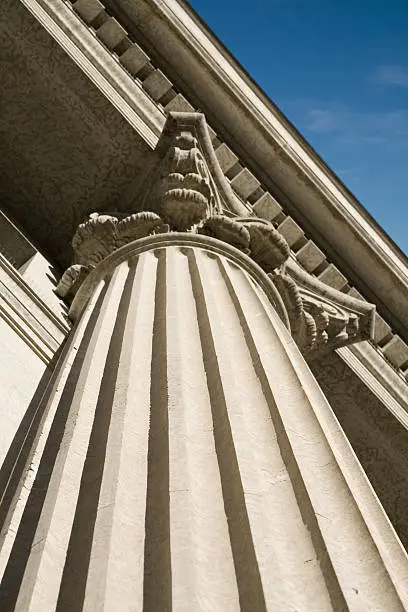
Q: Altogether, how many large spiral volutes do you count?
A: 2